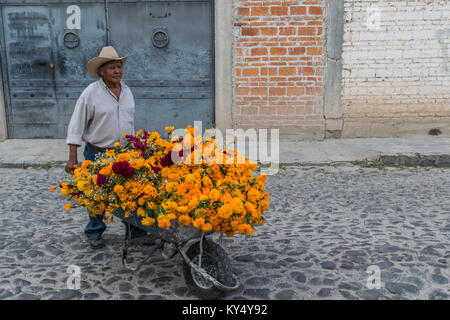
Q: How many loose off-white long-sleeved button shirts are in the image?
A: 1